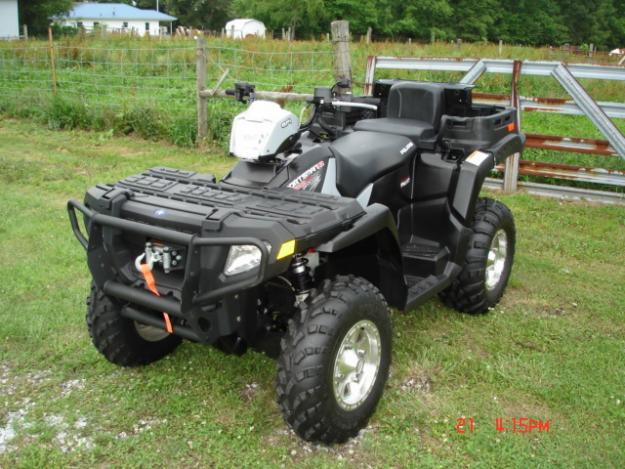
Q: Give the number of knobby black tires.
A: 3